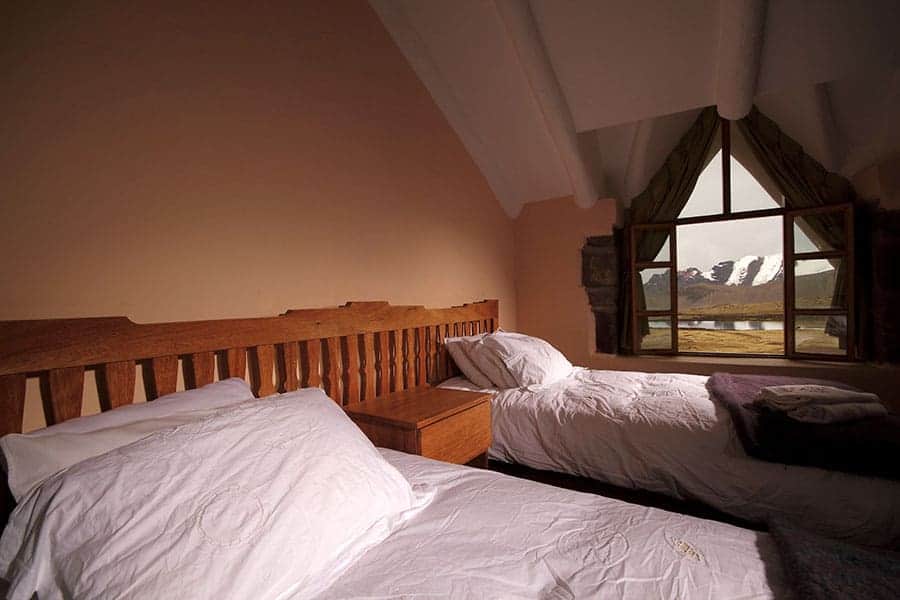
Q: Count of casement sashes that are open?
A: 2